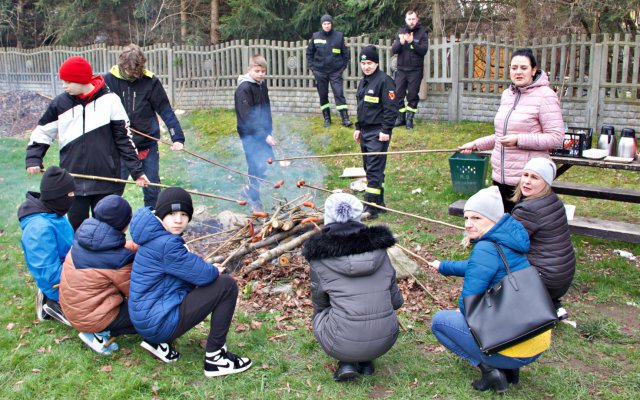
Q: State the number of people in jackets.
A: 13